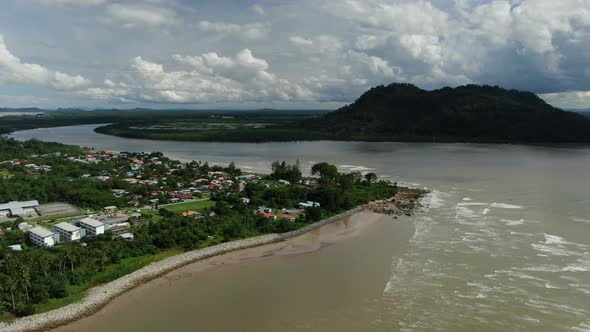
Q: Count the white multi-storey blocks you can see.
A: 3